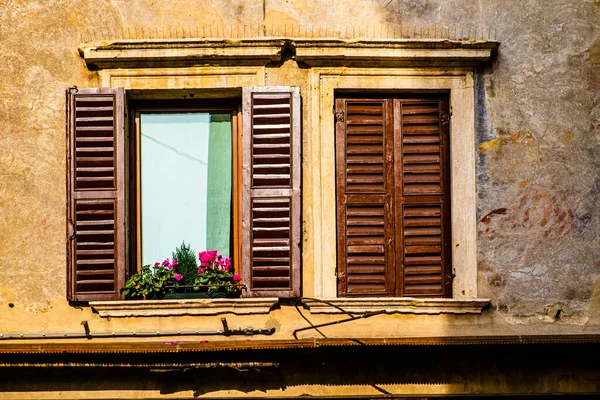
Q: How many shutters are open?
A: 2